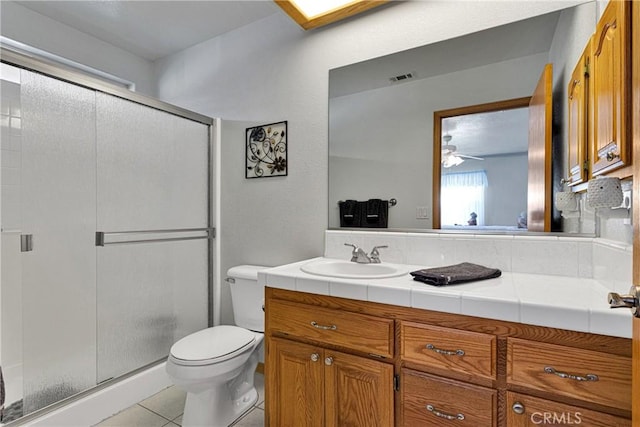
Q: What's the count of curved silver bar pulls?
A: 4